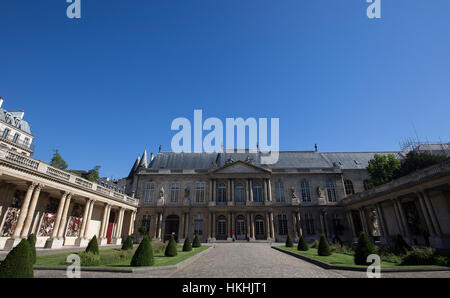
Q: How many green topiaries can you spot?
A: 12